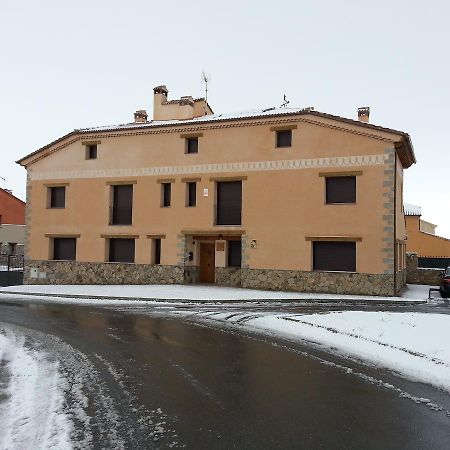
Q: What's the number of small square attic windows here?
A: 3